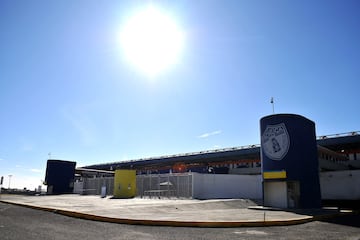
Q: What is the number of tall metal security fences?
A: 2